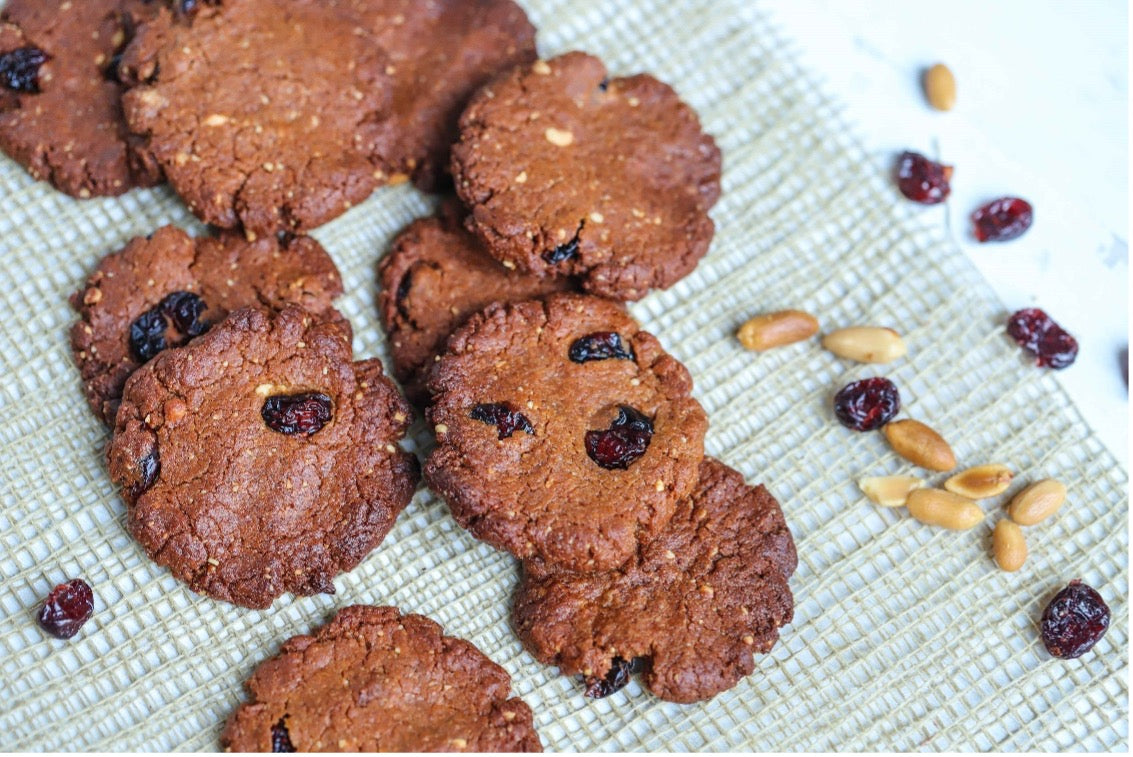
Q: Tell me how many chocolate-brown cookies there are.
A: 10